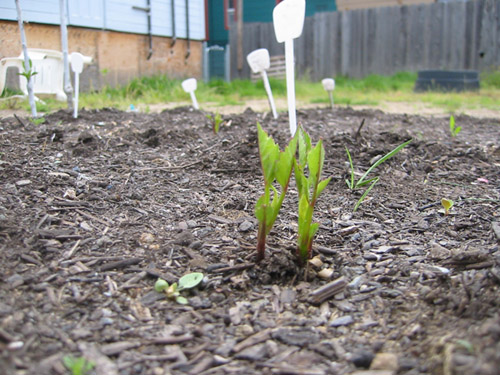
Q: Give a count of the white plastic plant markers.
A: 5